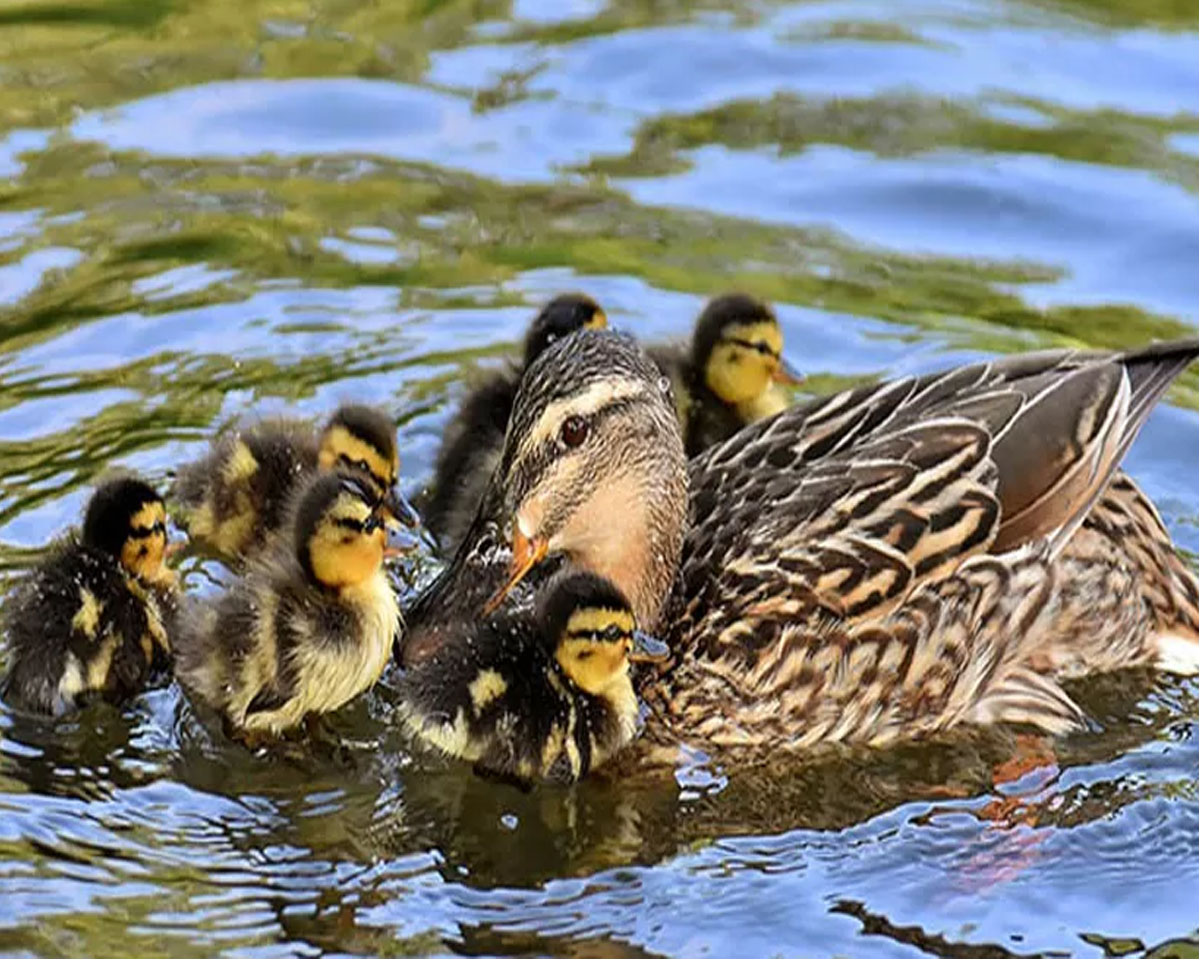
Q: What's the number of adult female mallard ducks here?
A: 1